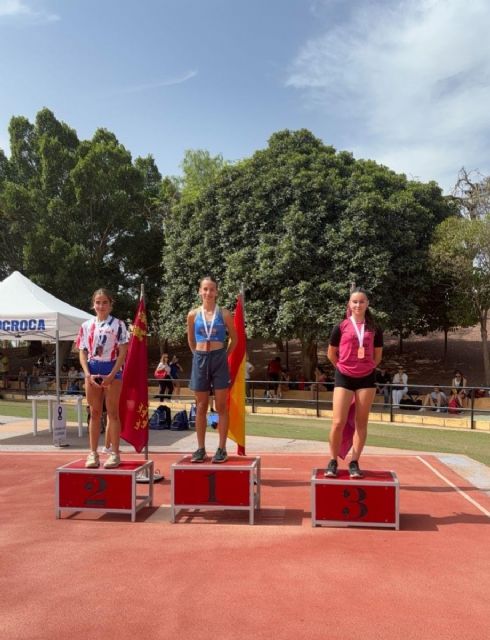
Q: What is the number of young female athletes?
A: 3